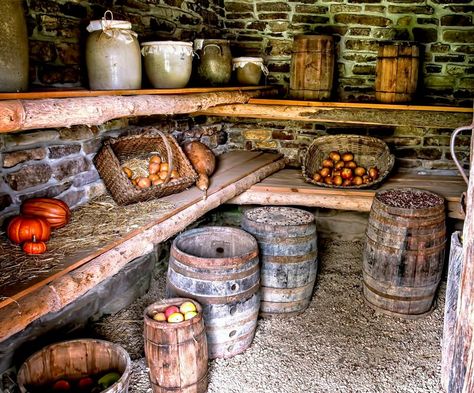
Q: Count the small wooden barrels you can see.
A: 3